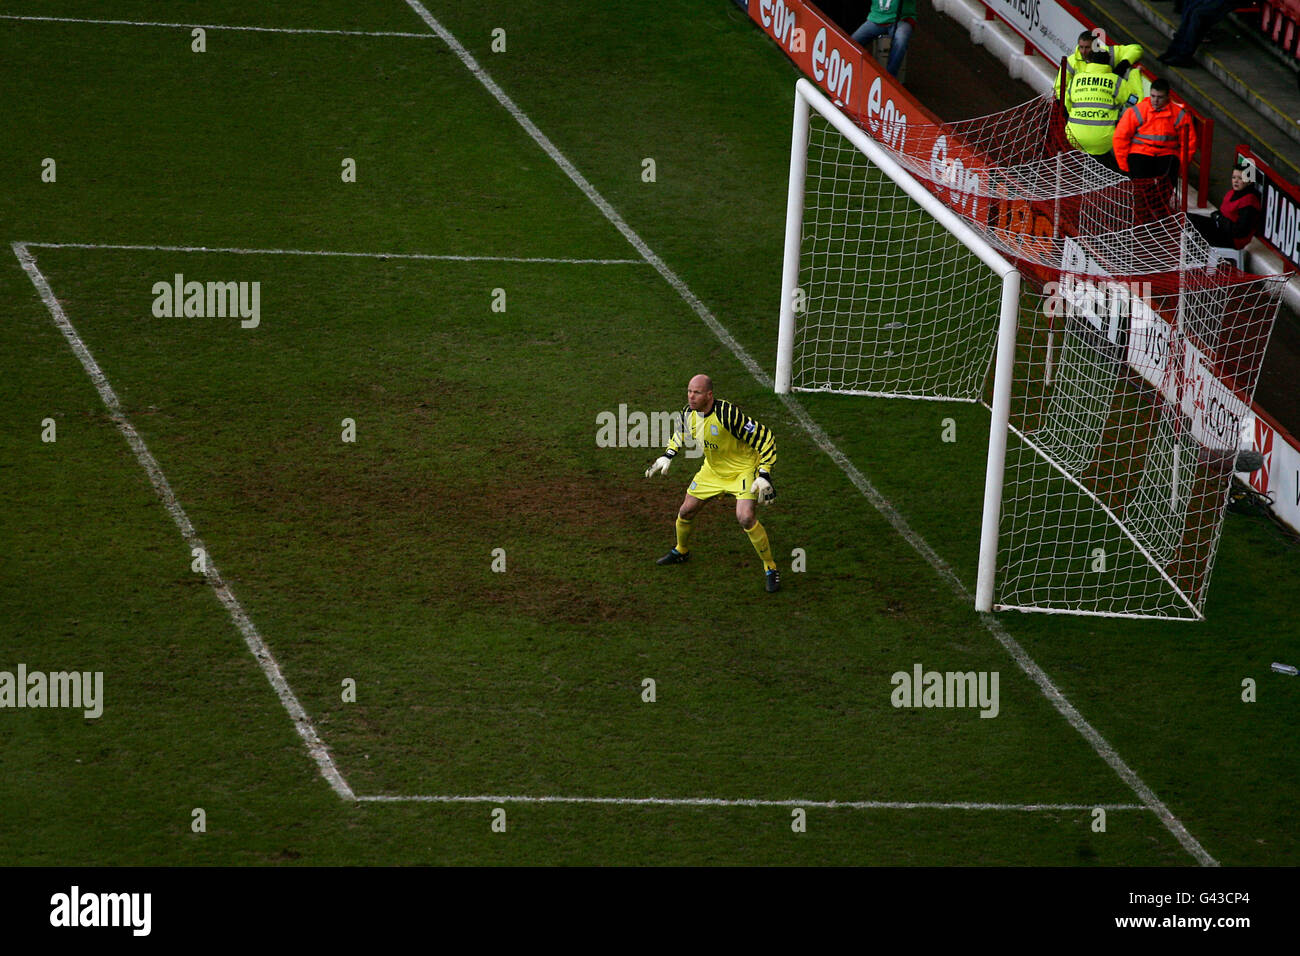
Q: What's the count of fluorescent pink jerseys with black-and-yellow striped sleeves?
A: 0